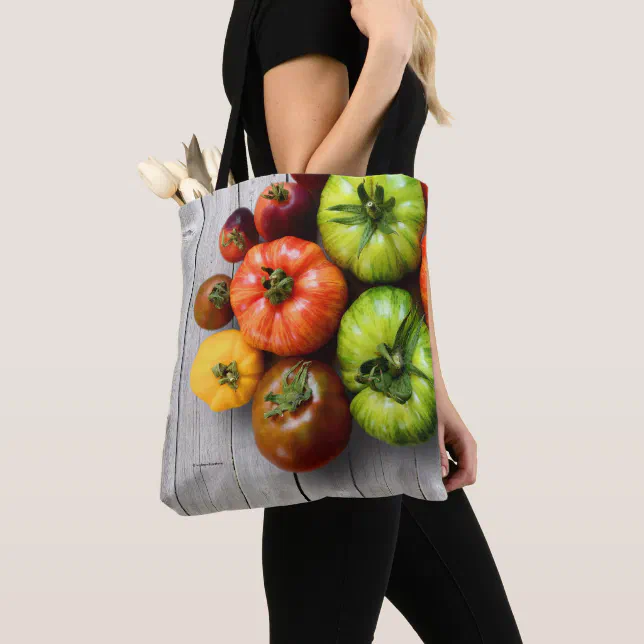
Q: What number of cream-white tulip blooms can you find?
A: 4